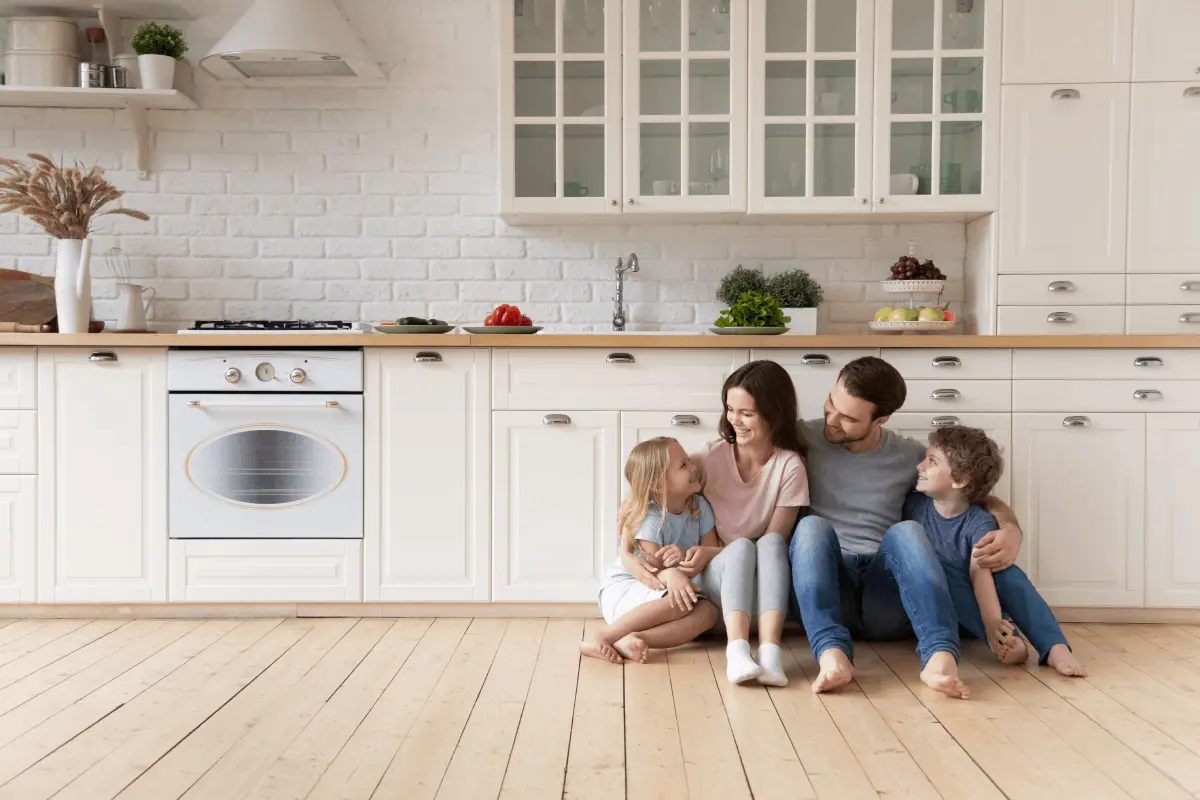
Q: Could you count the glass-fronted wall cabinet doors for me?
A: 4